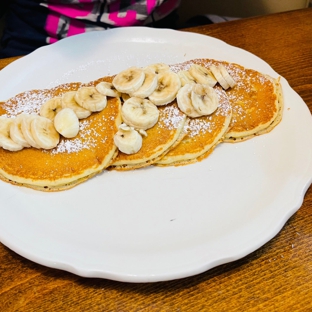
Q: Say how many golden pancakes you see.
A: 4